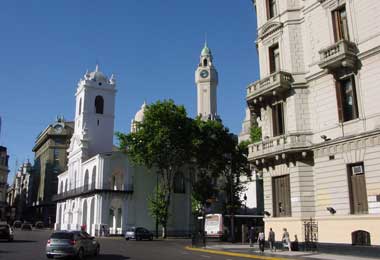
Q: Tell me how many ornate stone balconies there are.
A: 3